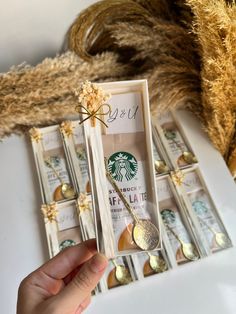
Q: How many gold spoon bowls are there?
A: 8